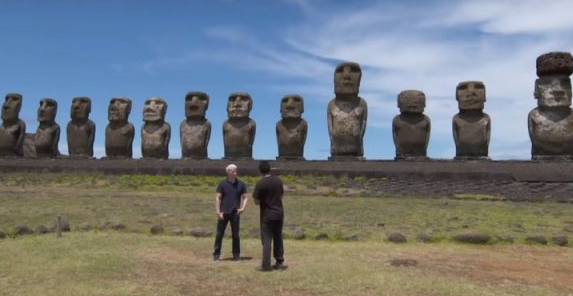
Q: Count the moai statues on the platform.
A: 12